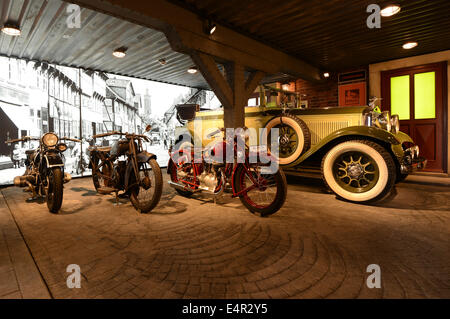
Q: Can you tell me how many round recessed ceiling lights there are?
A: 5